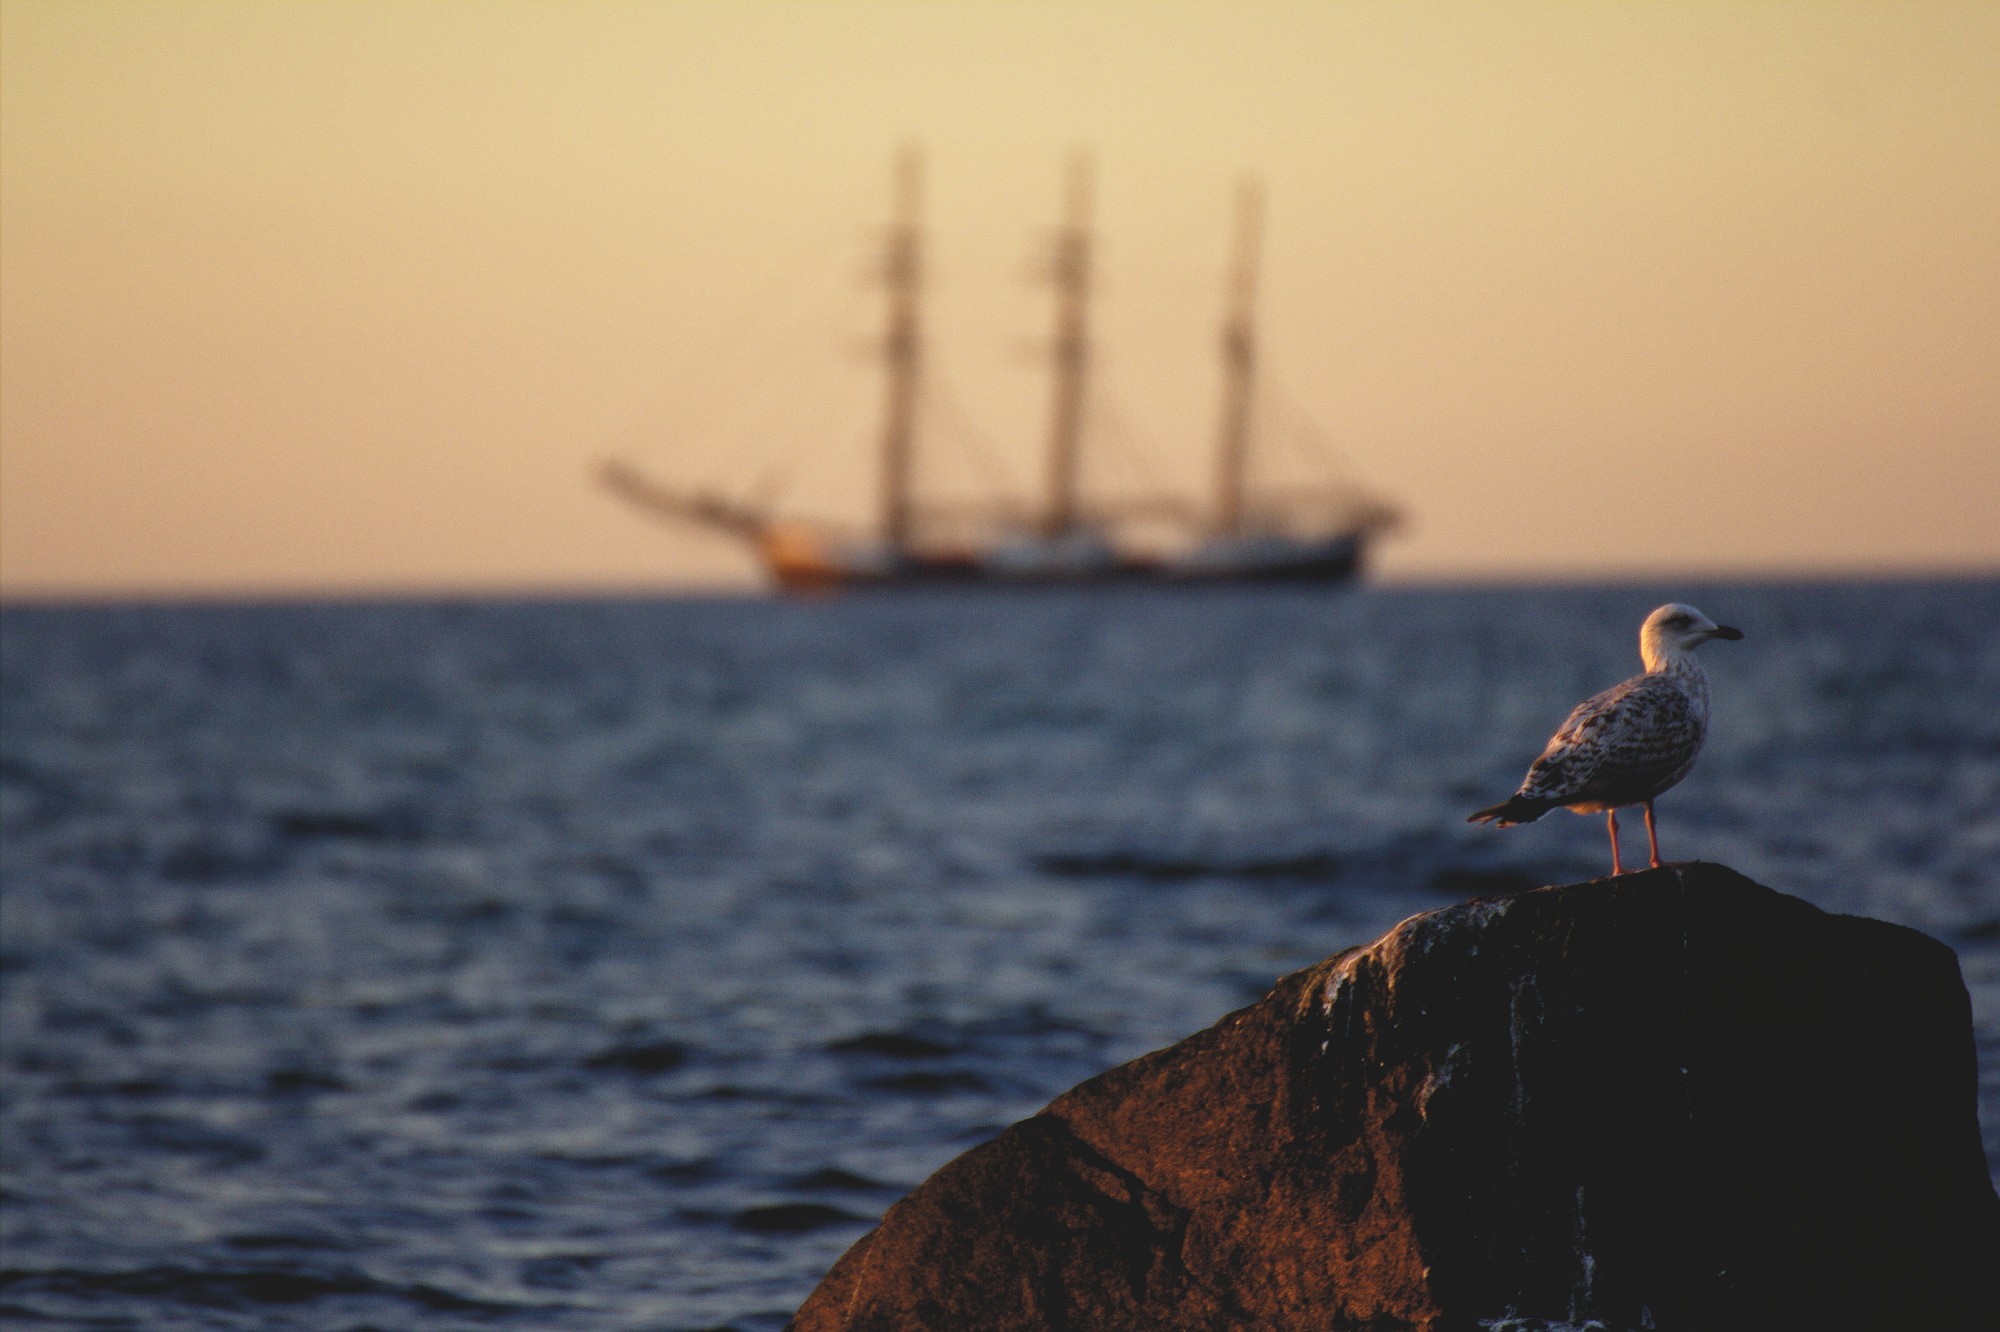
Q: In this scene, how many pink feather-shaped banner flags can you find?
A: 0